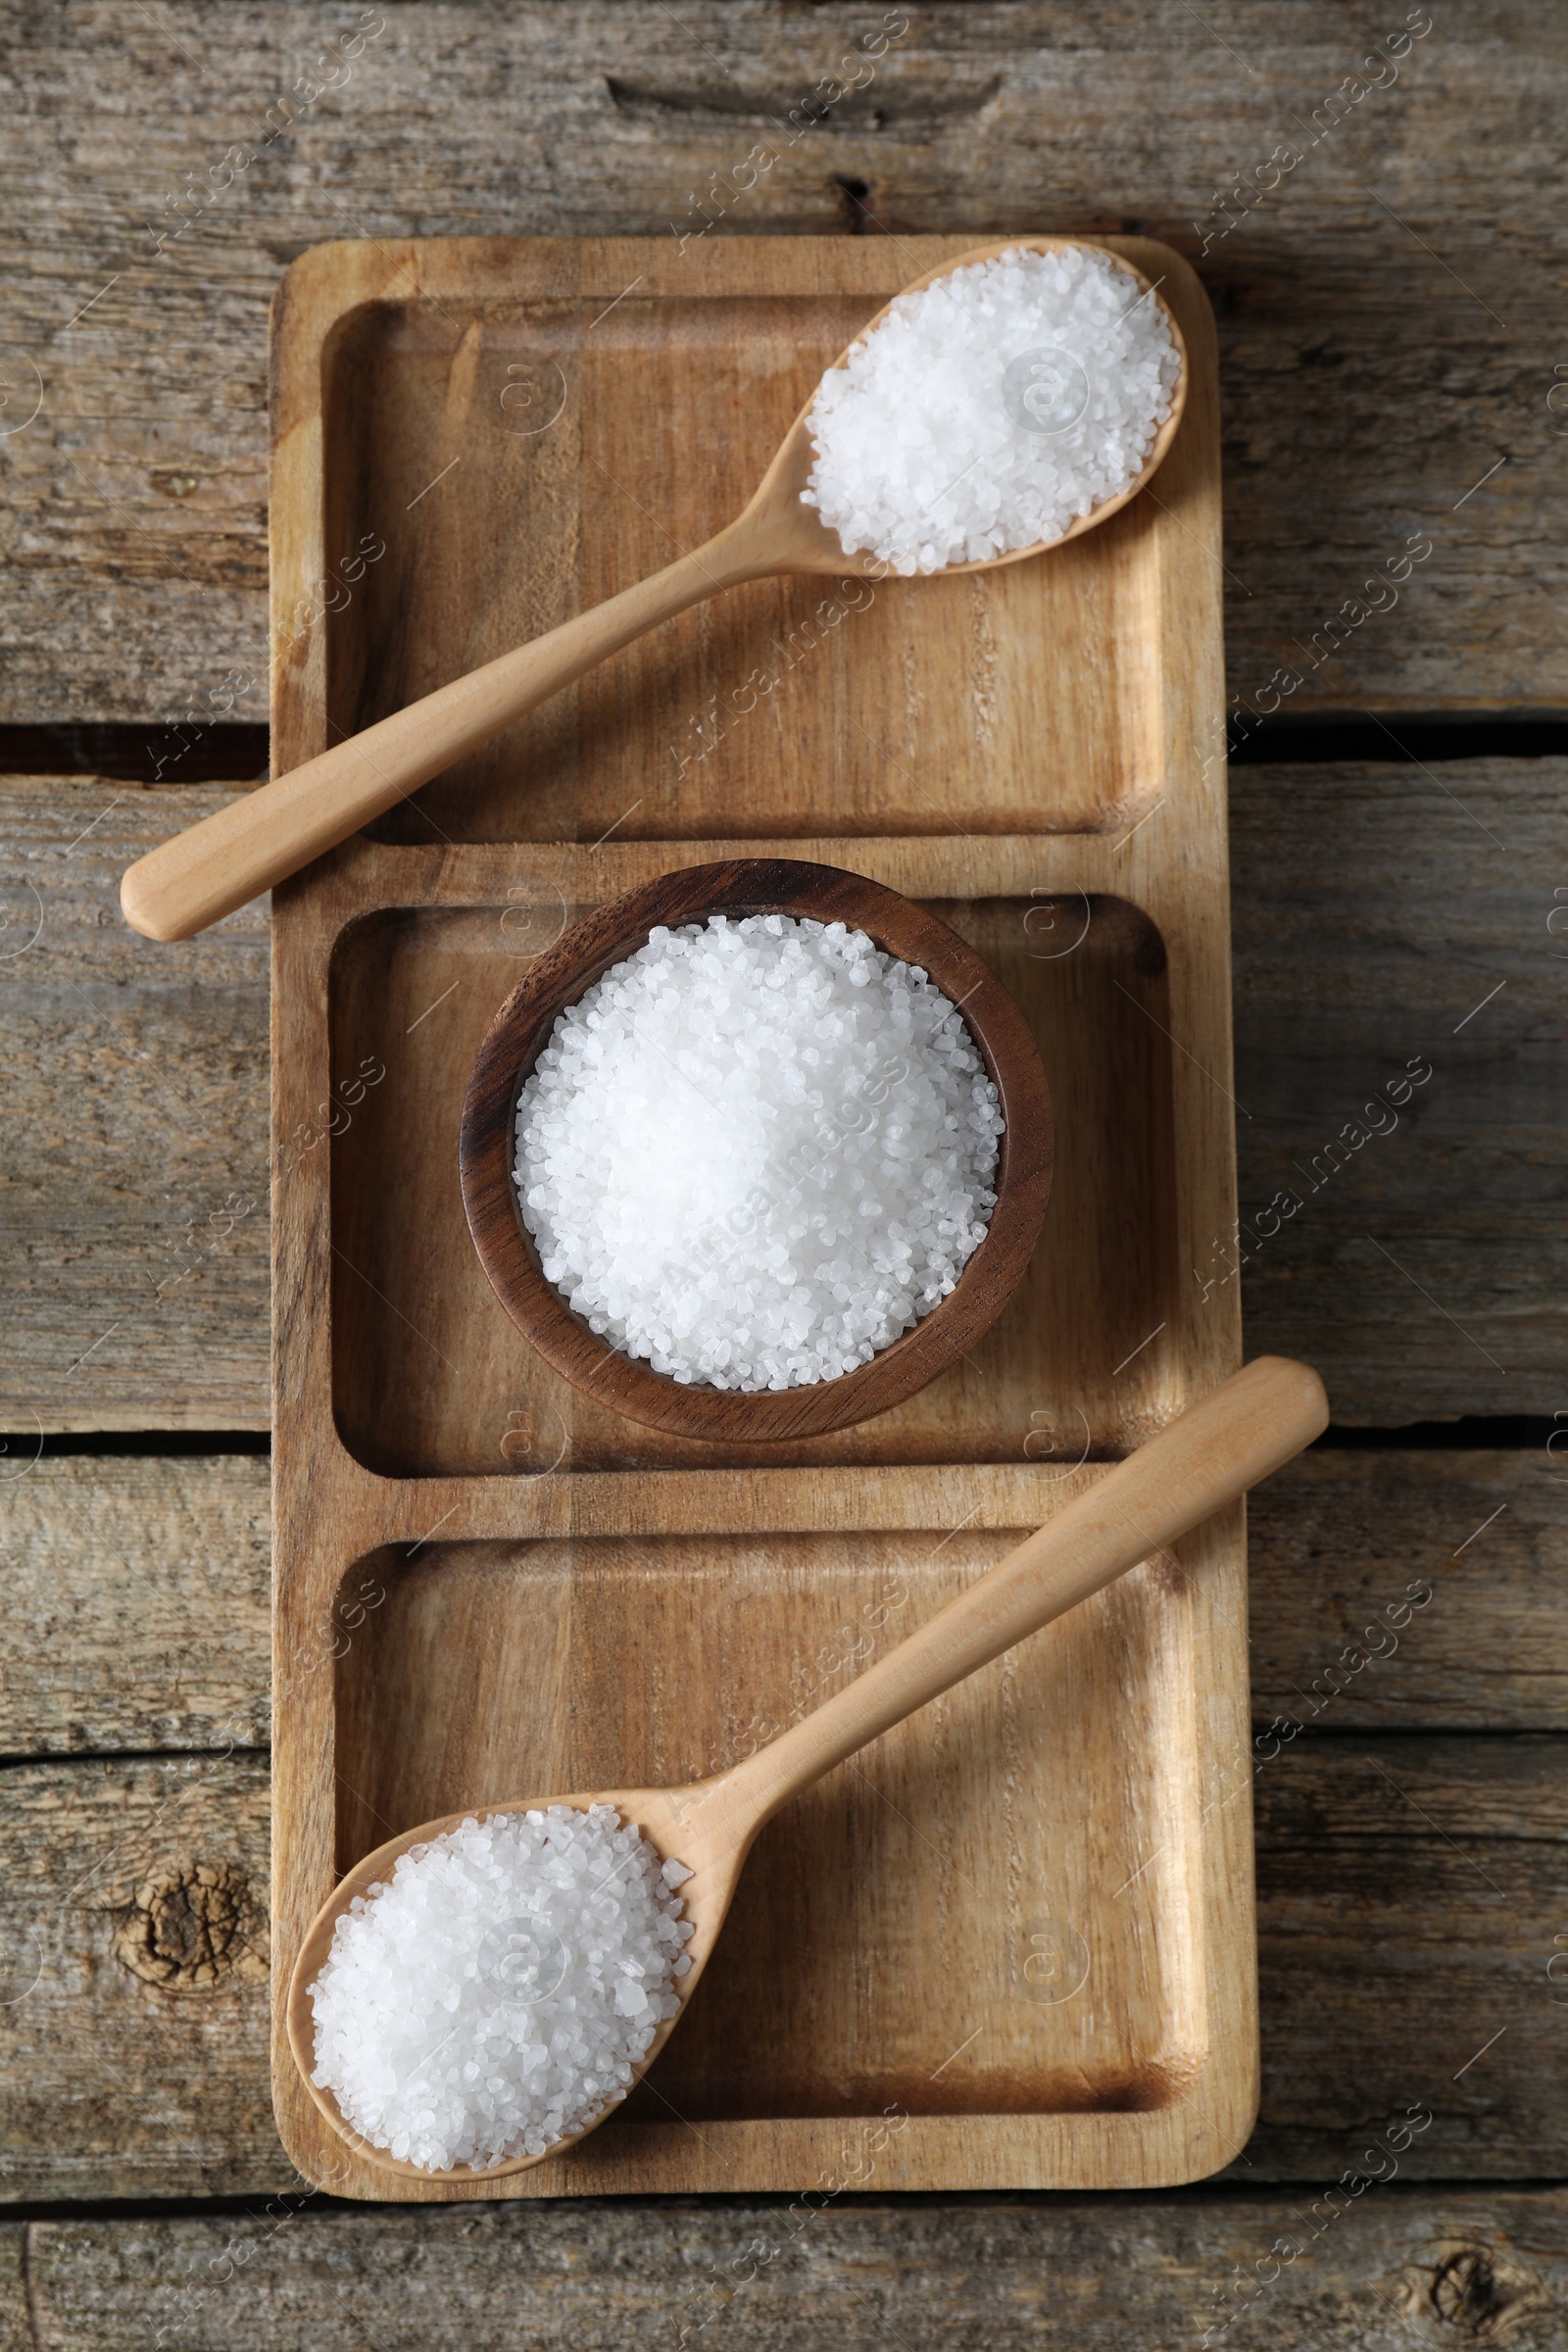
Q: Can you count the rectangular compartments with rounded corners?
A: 3